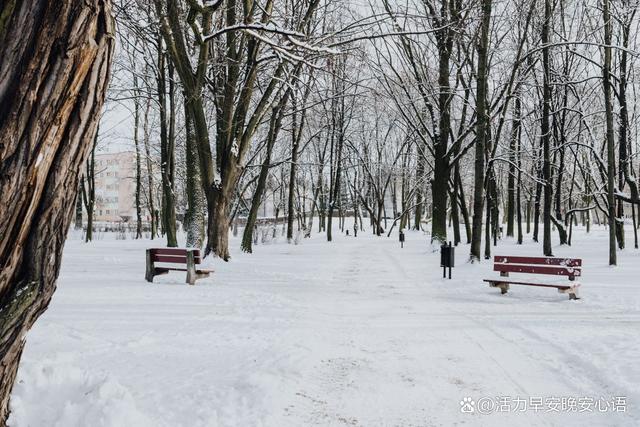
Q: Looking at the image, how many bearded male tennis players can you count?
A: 0